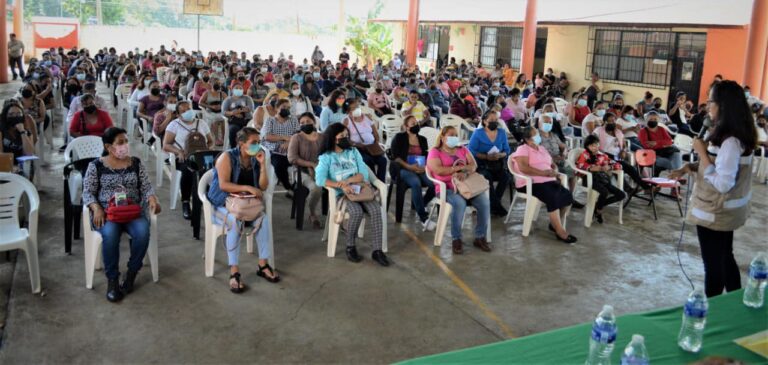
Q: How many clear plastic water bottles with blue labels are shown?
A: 4